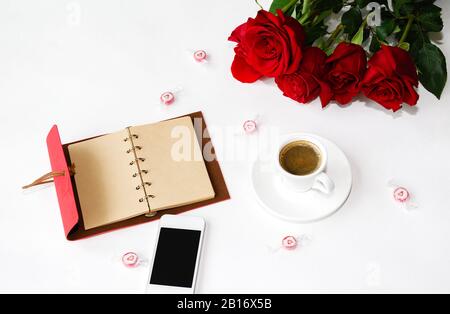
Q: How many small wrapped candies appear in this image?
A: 6